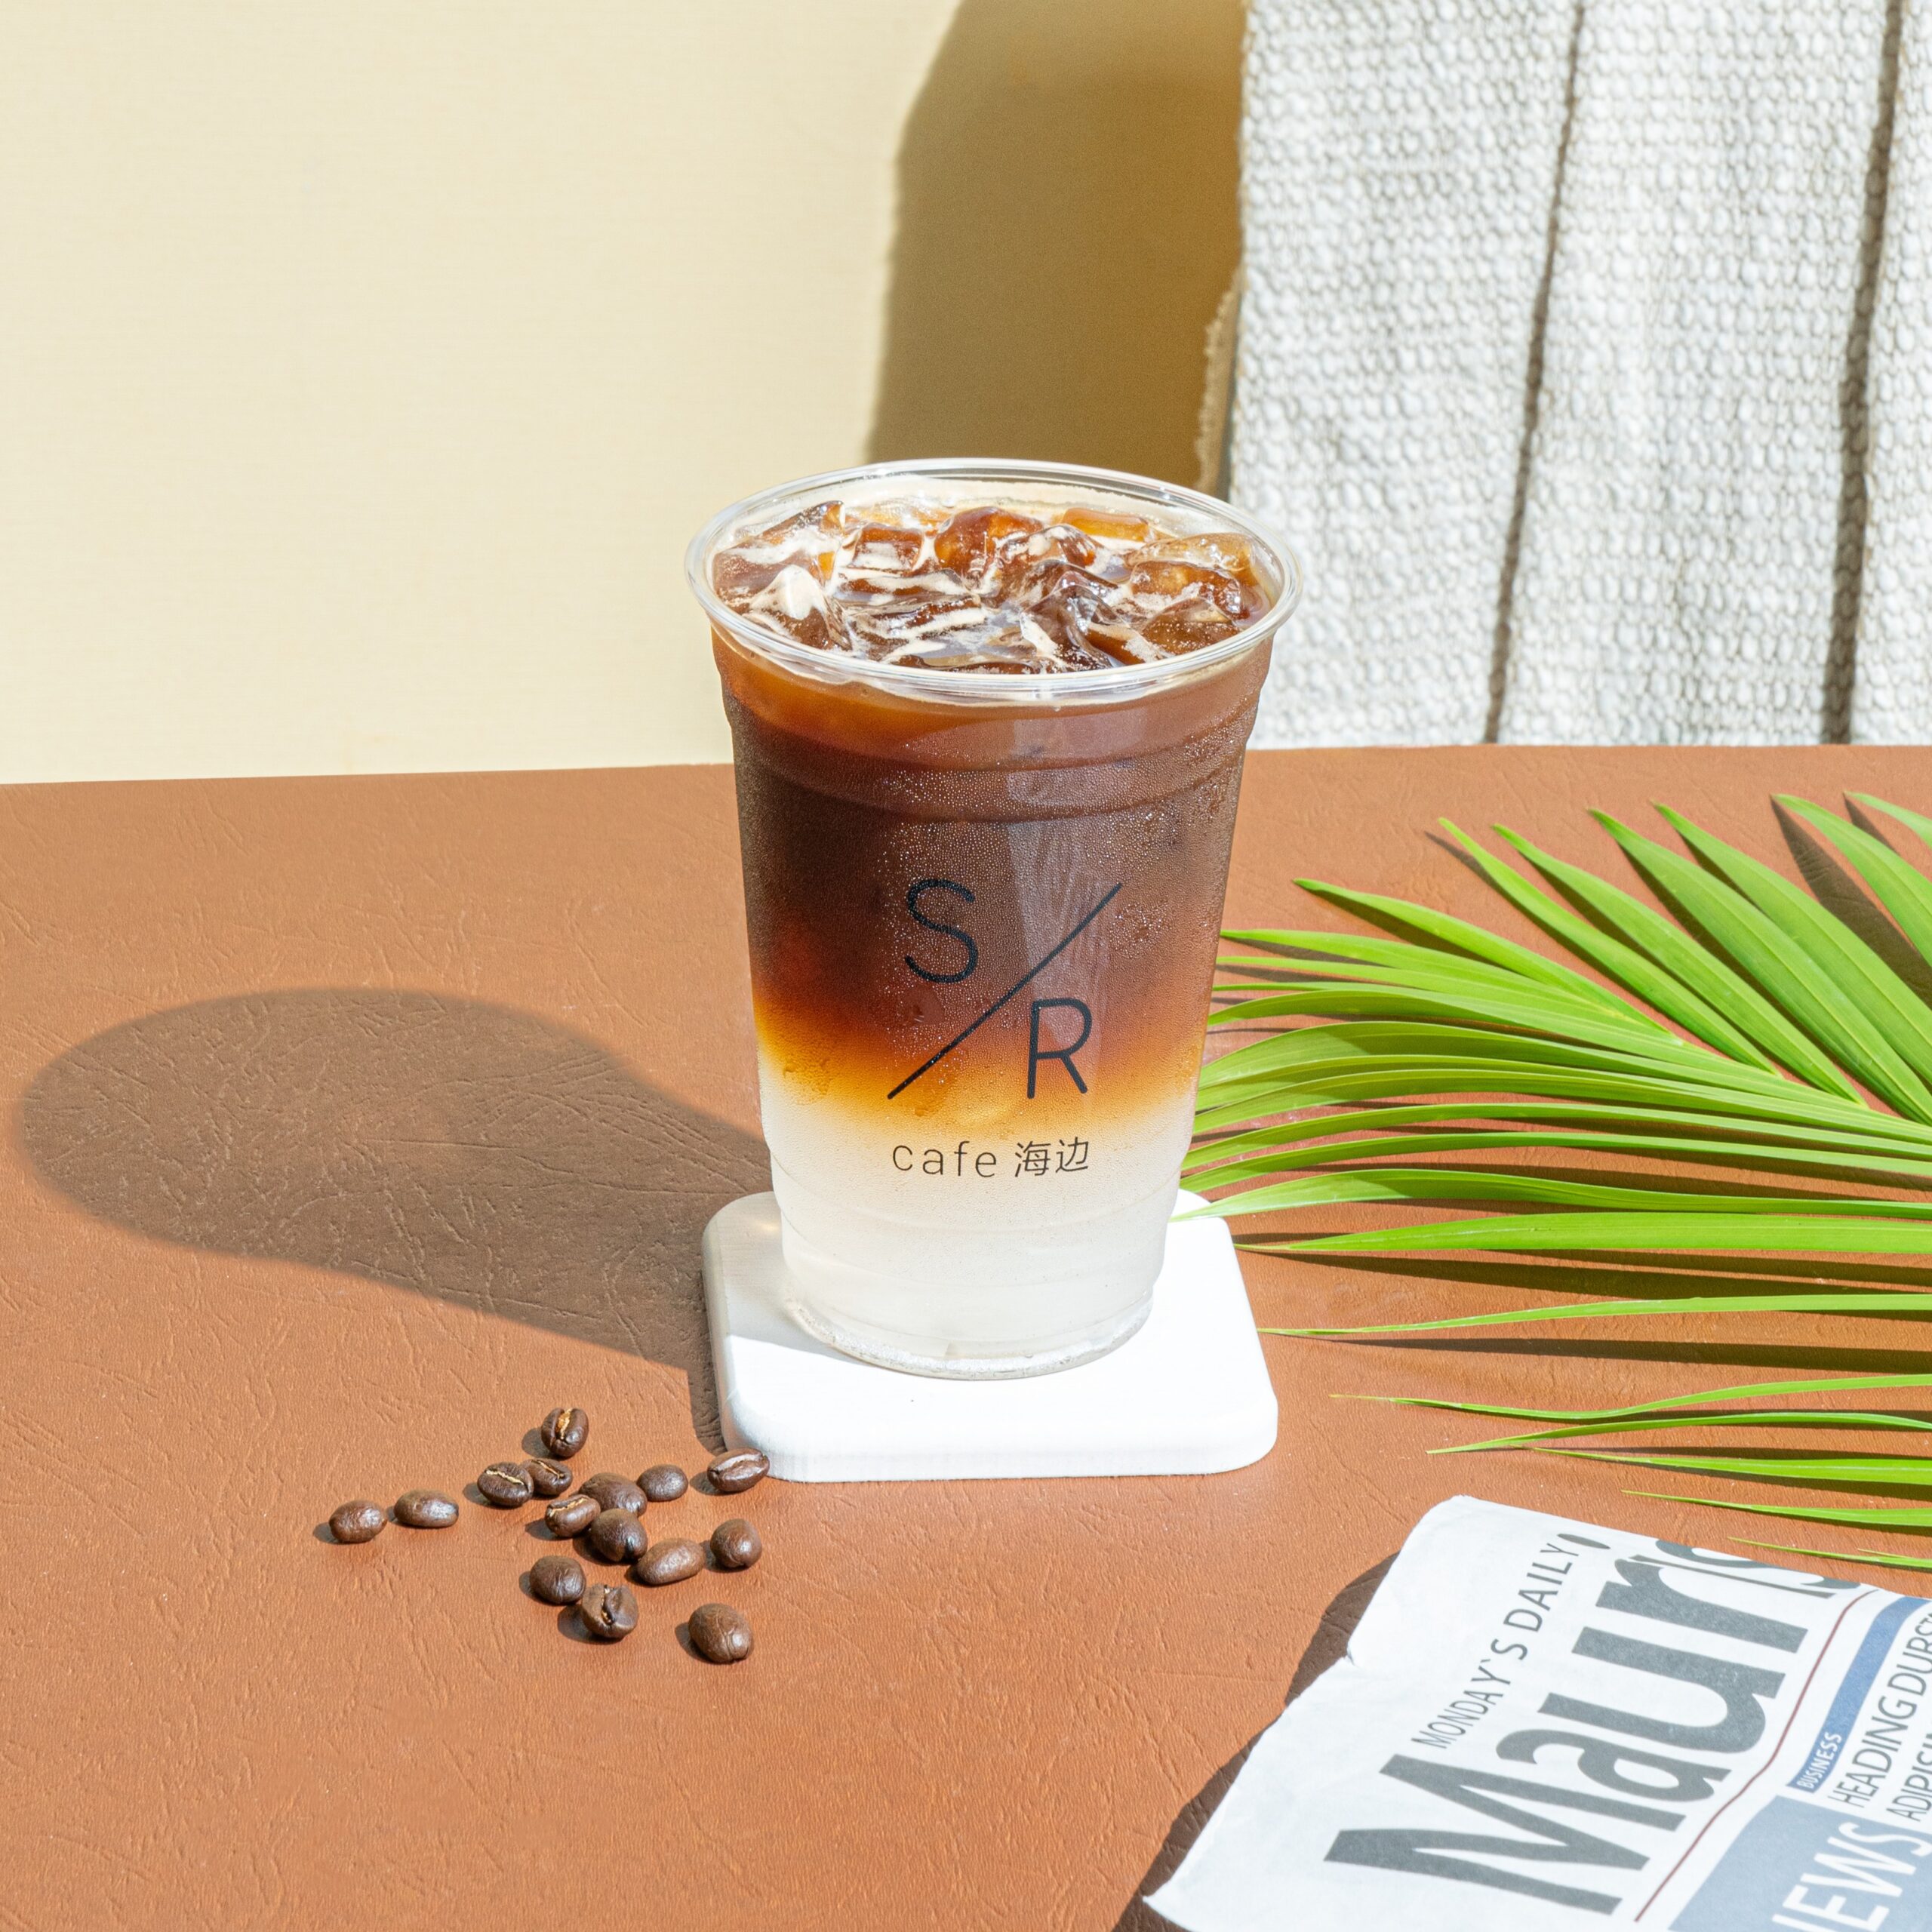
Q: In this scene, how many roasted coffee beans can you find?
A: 15